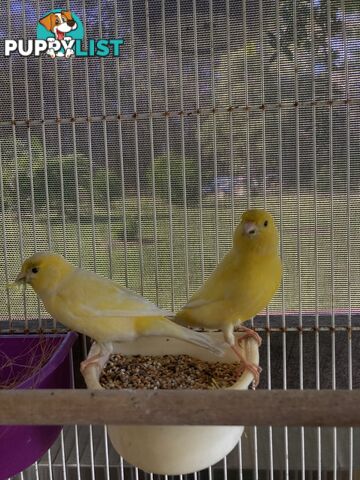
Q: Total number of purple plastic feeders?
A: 1